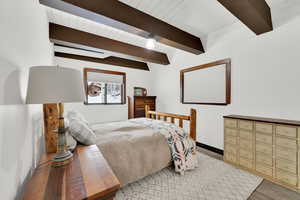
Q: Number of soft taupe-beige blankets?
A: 1